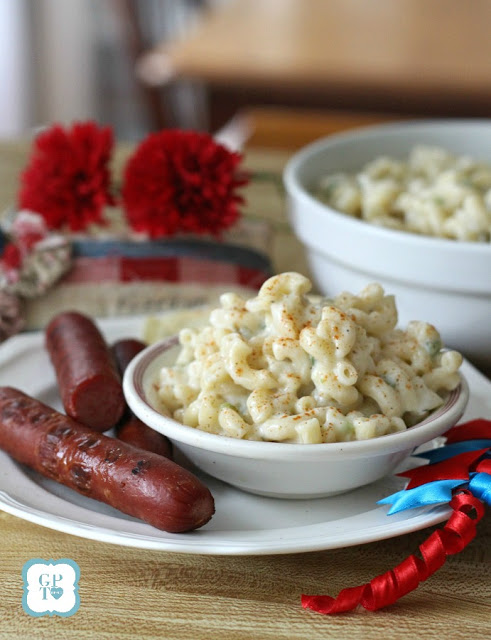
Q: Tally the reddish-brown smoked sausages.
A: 3